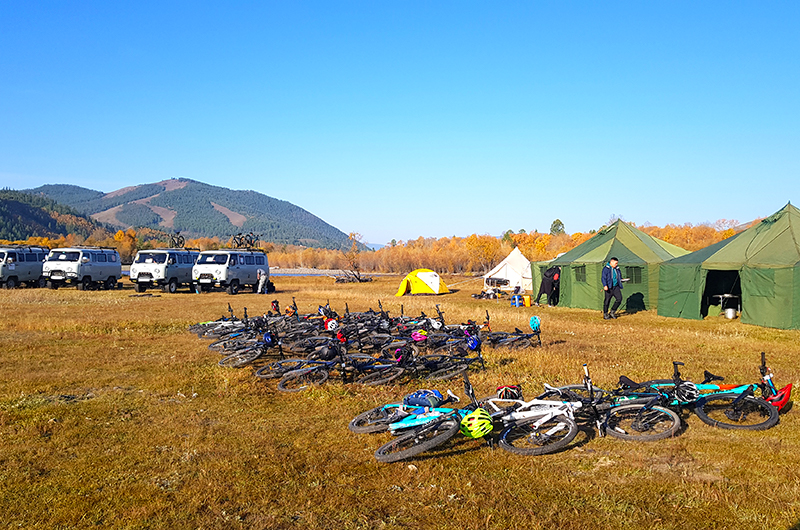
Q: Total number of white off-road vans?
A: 4